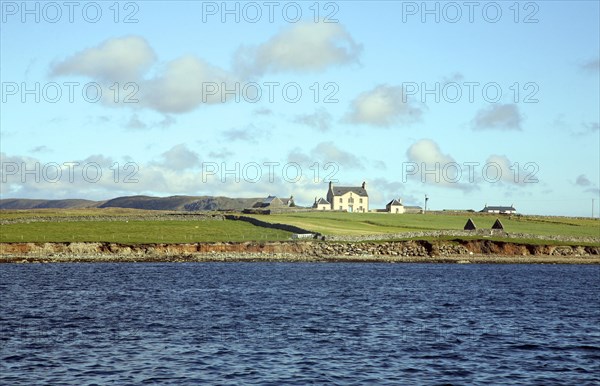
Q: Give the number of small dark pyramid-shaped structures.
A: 2